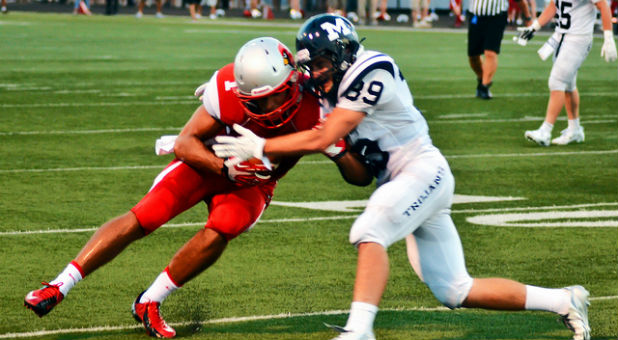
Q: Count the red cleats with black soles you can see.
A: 2